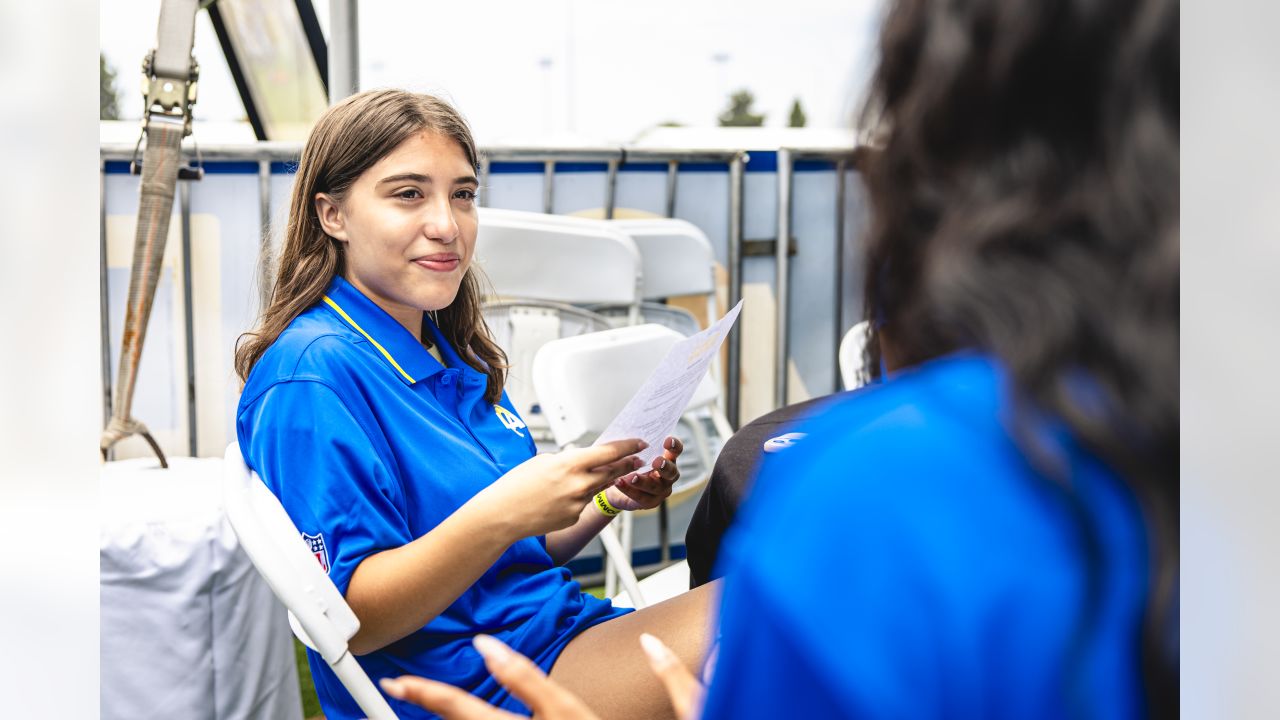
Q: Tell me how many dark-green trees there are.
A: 3